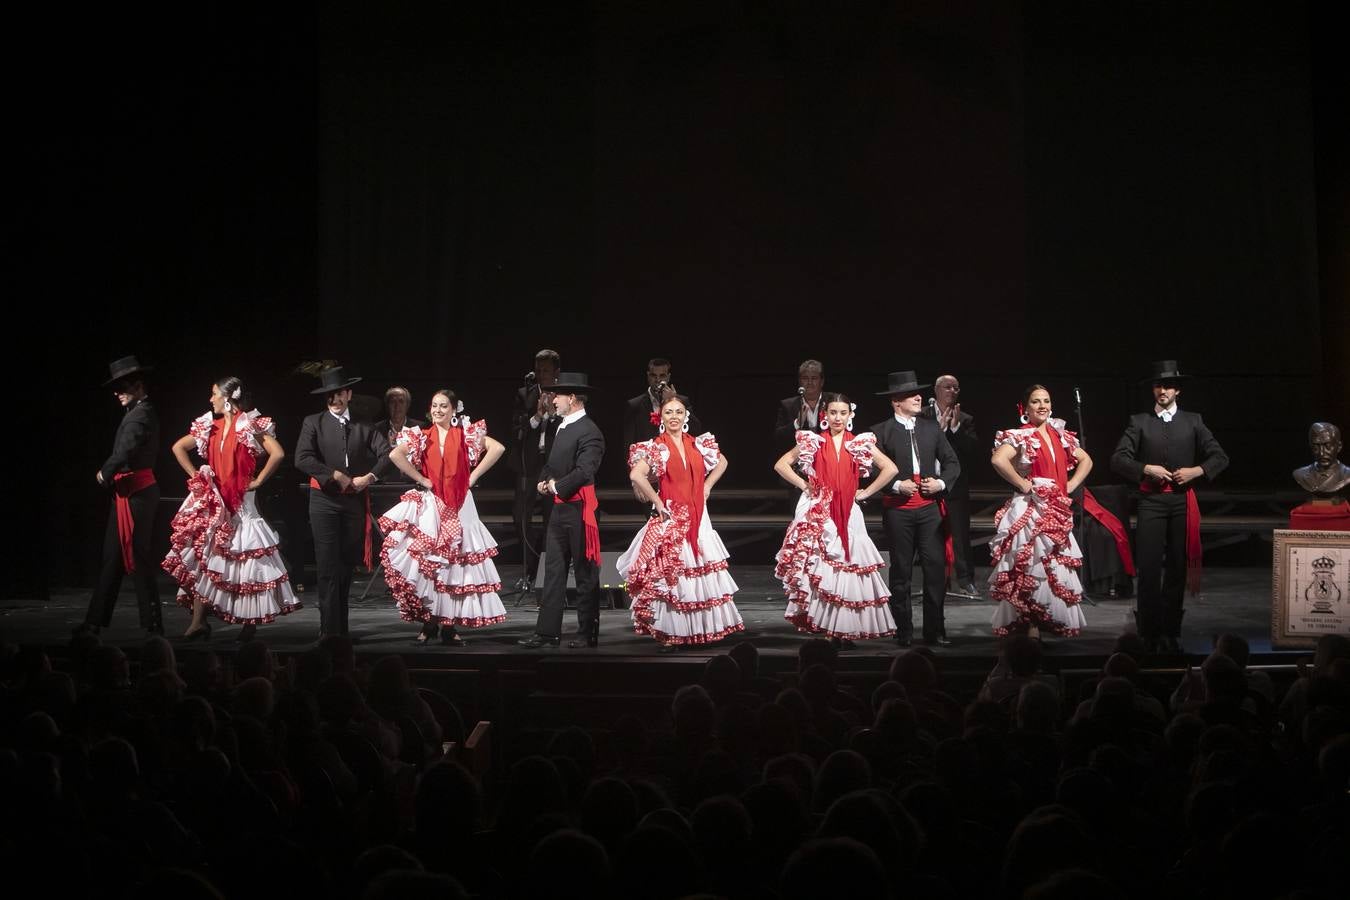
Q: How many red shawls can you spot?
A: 5